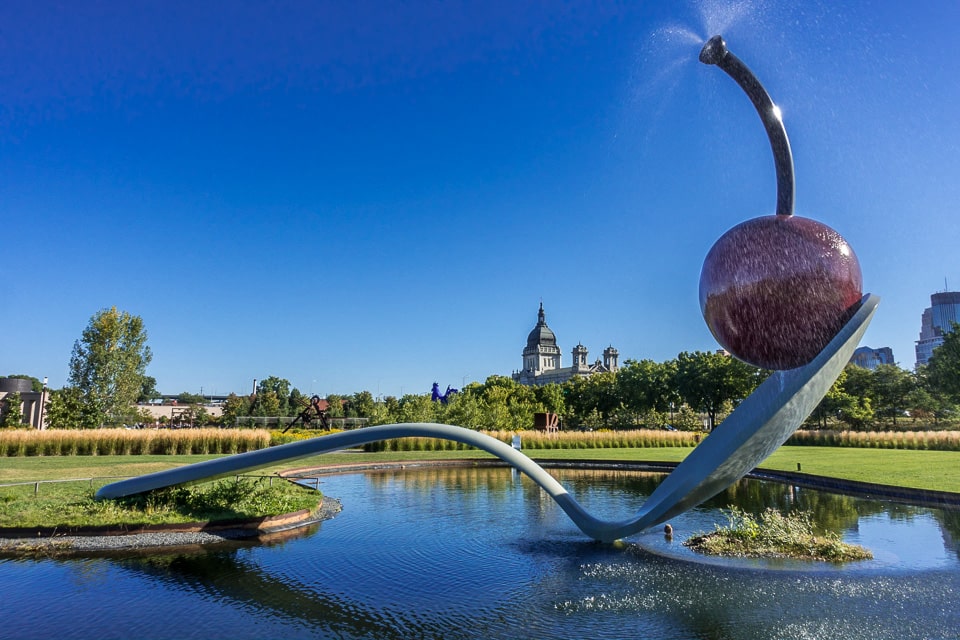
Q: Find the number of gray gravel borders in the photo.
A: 1